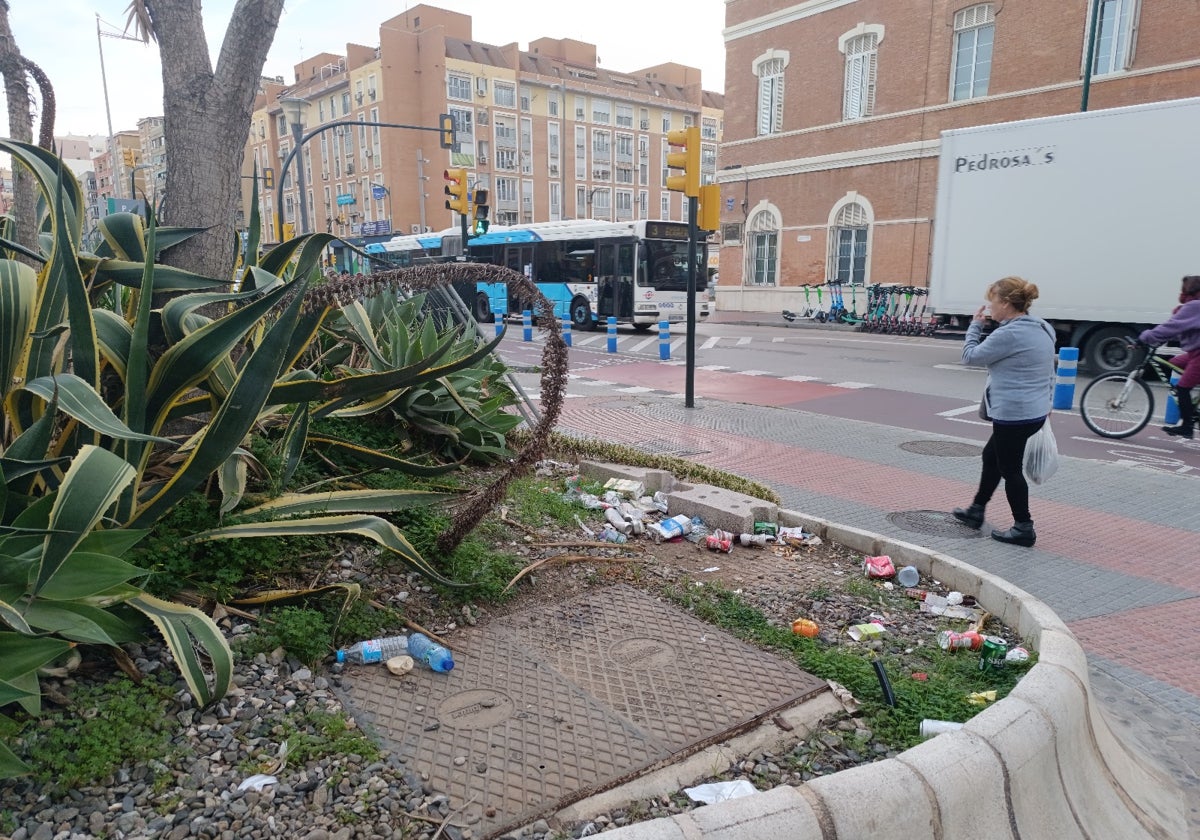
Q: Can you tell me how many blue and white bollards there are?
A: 7